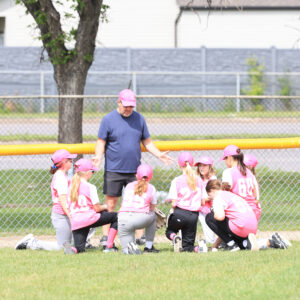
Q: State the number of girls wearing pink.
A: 8